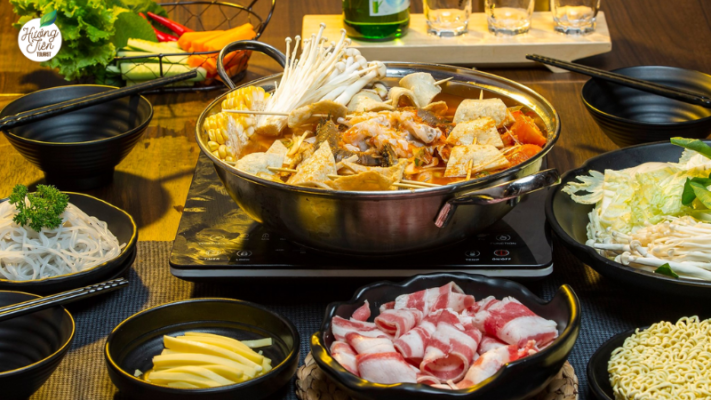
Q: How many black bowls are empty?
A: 3